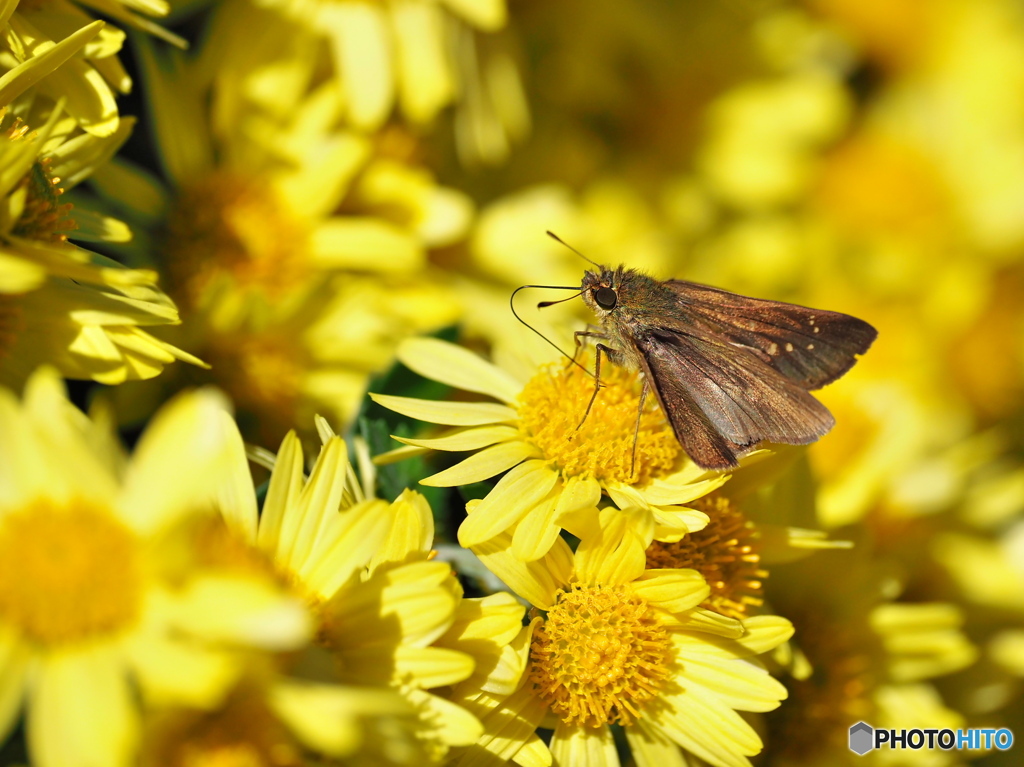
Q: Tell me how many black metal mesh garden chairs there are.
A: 0